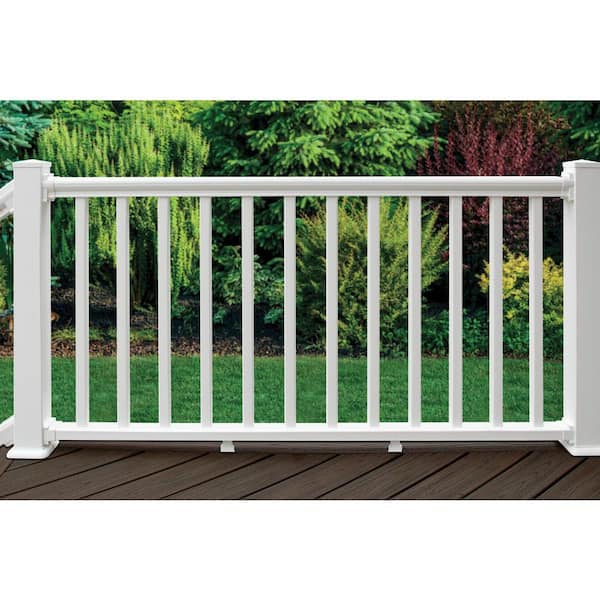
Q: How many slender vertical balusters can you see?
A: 12